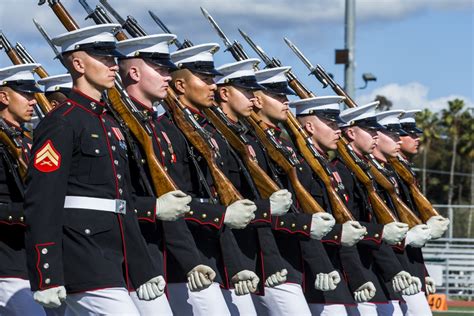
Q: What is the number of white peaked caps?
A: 11